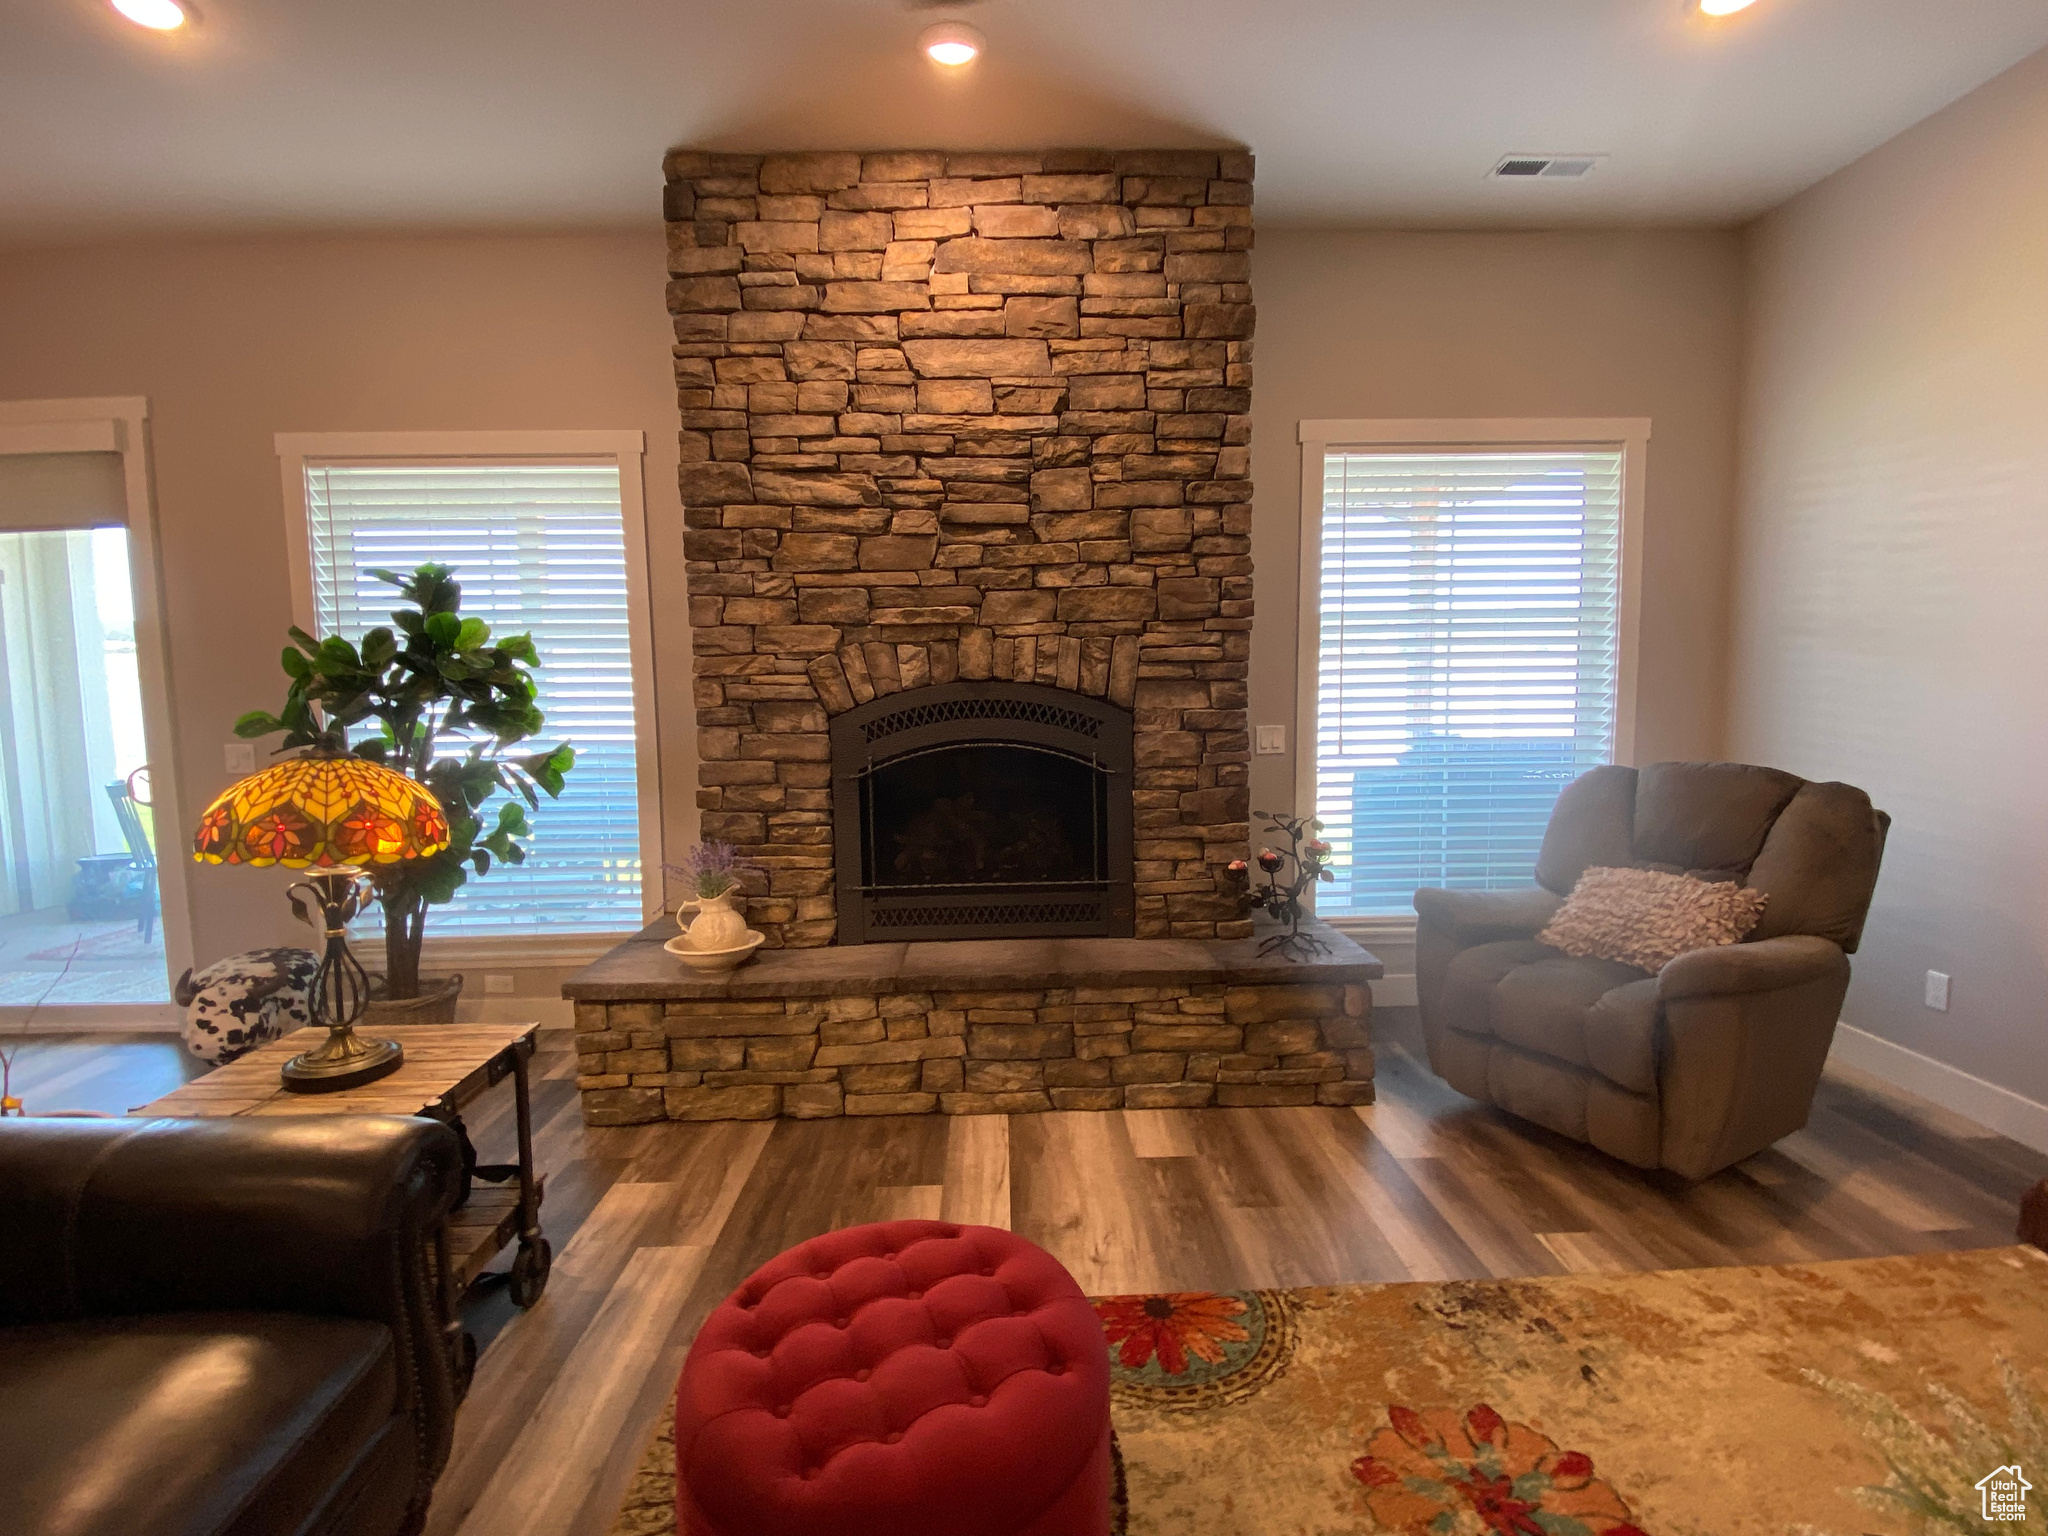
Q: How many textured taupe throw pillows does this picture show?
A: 1